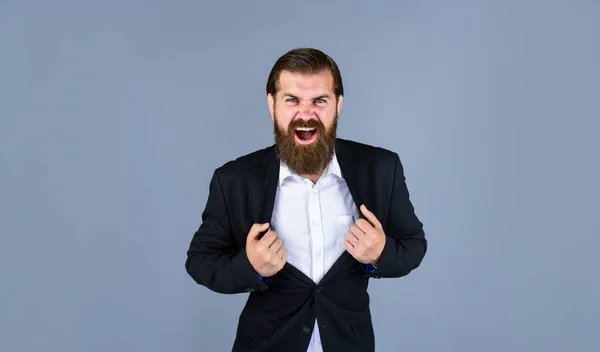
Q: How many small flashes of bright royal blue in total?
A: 2